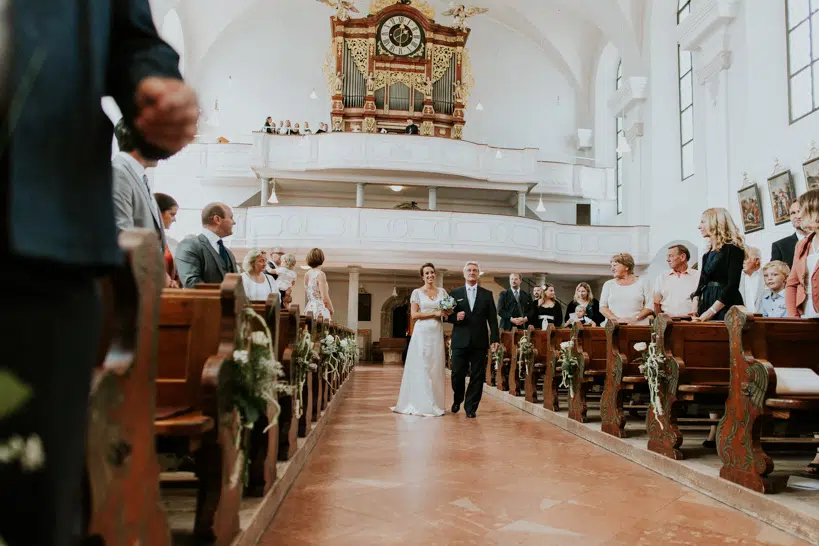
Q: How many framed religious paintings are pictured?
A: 3